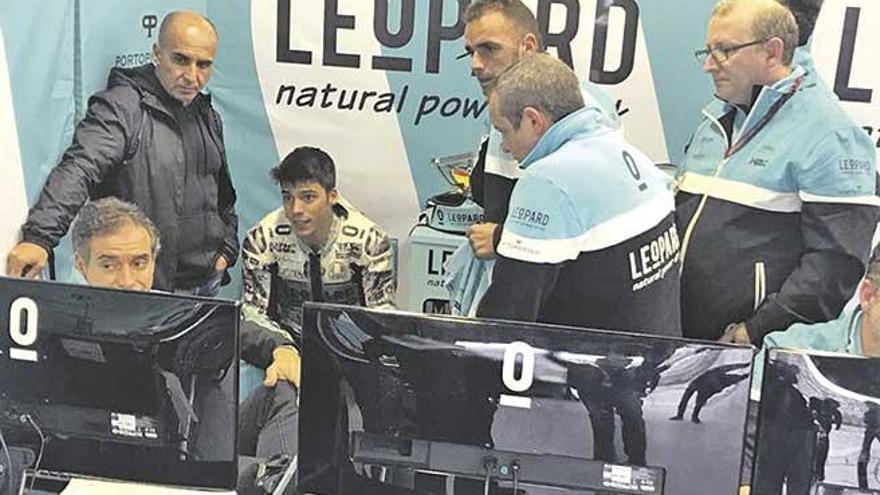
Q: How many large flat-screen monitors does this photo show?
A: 3